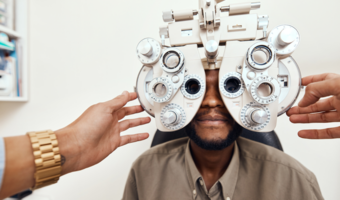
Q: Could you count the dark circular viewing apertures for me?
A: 2